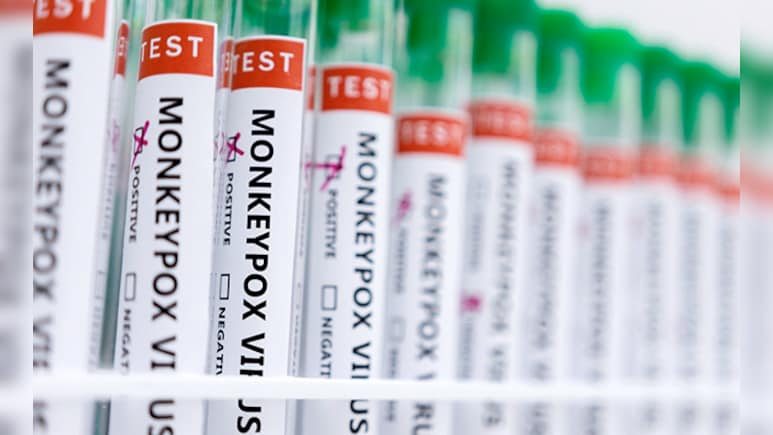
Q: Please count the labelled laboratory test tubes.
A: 11